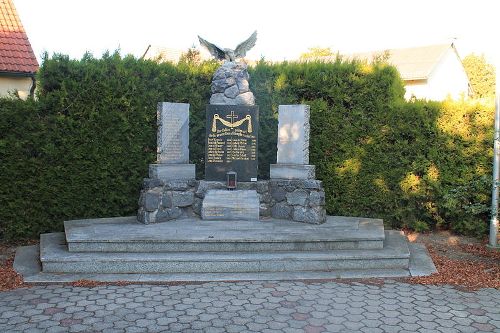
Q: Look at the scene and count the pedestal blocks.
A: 2